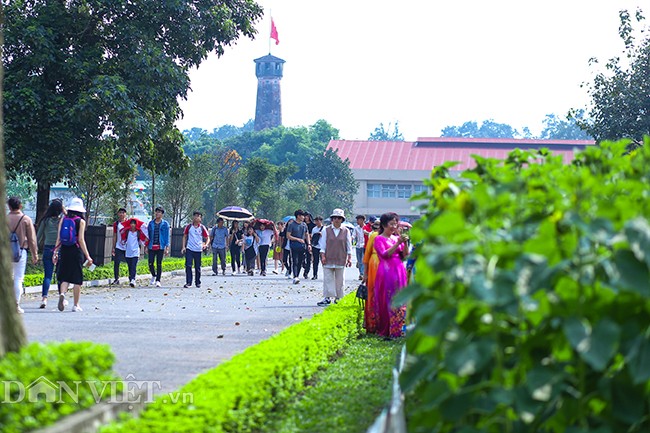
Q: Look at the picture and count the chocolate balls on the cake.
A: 0